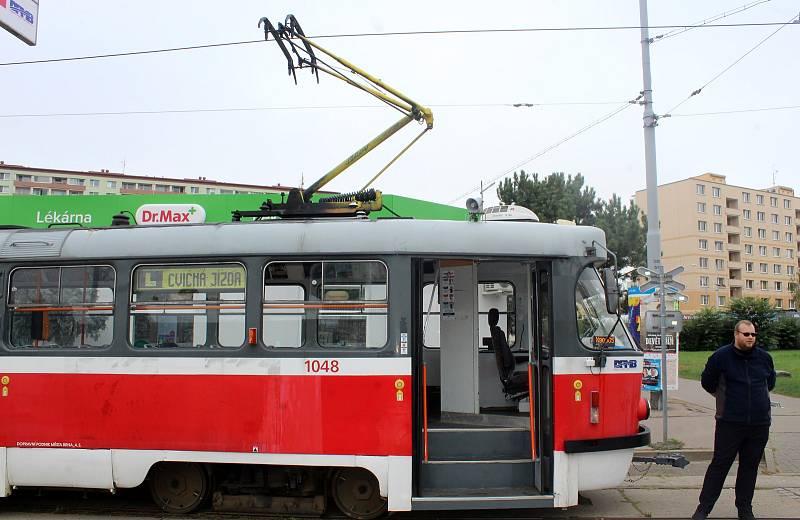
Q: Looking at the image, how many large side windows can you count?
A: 3